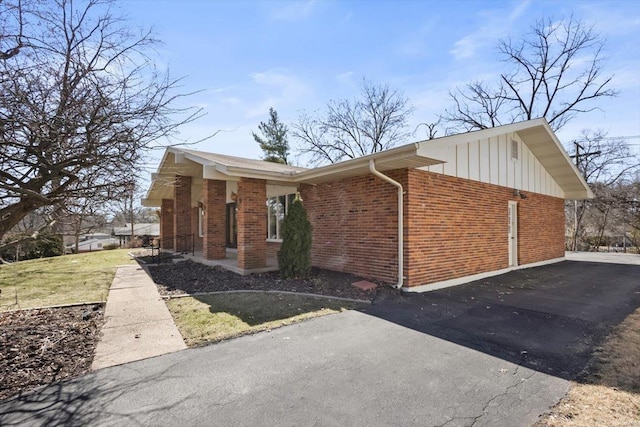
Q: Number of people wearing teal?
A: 0